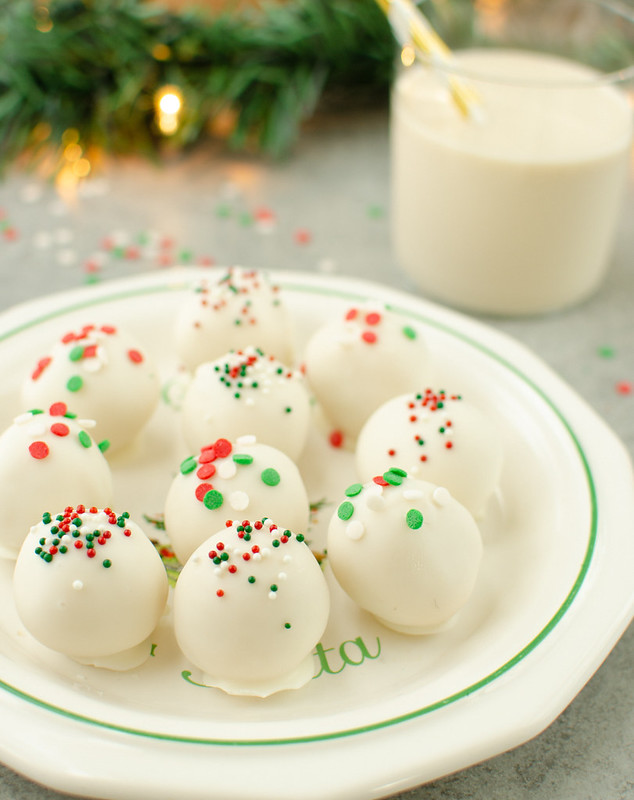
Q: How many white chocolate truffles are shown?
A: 10